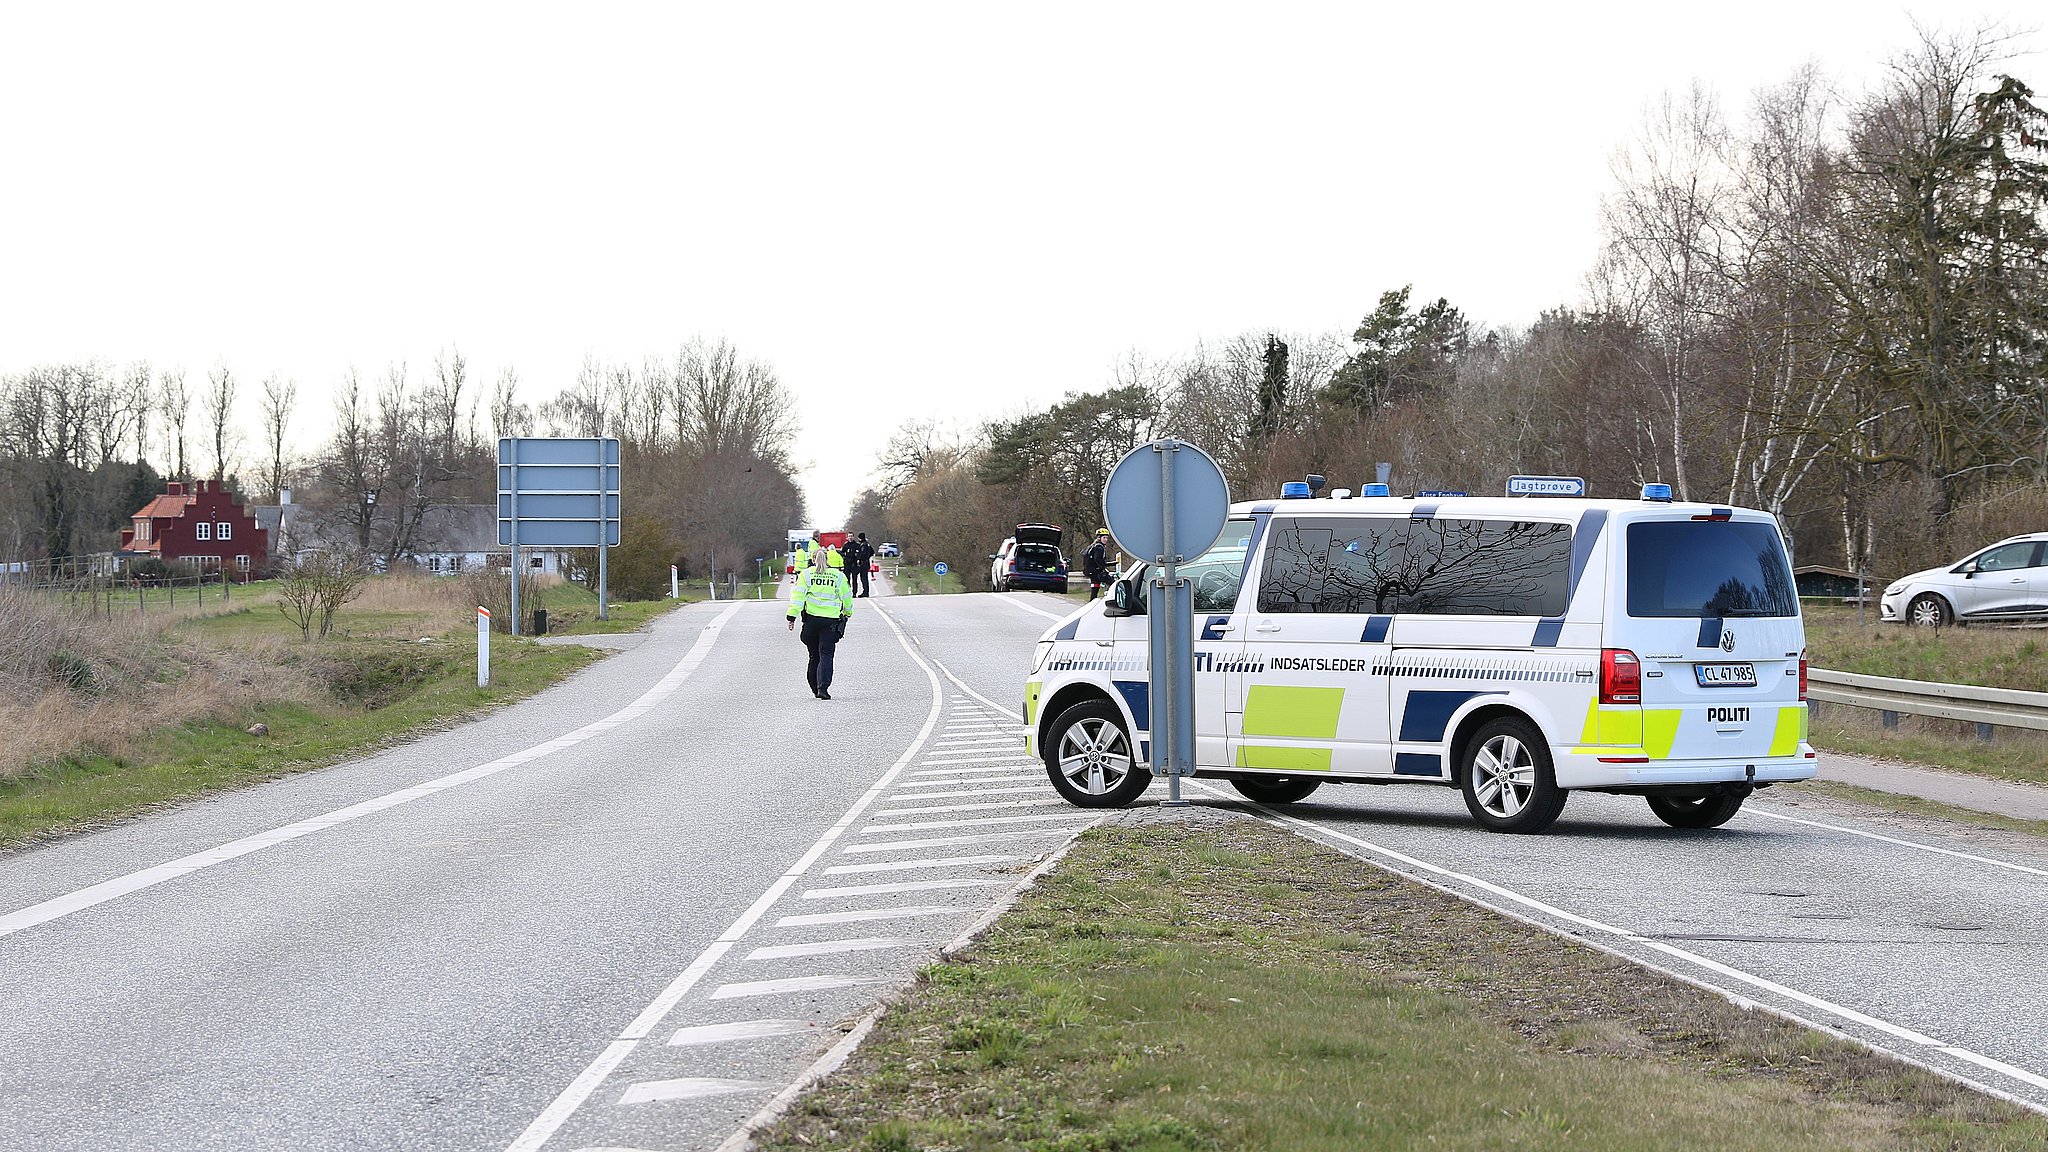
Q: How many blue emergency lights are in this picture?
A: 3